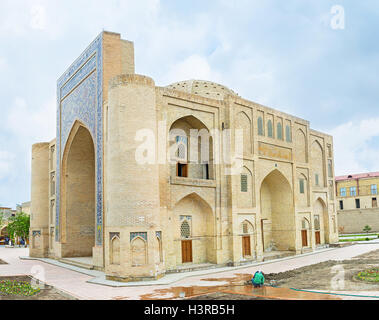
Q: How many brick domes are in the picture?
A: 1